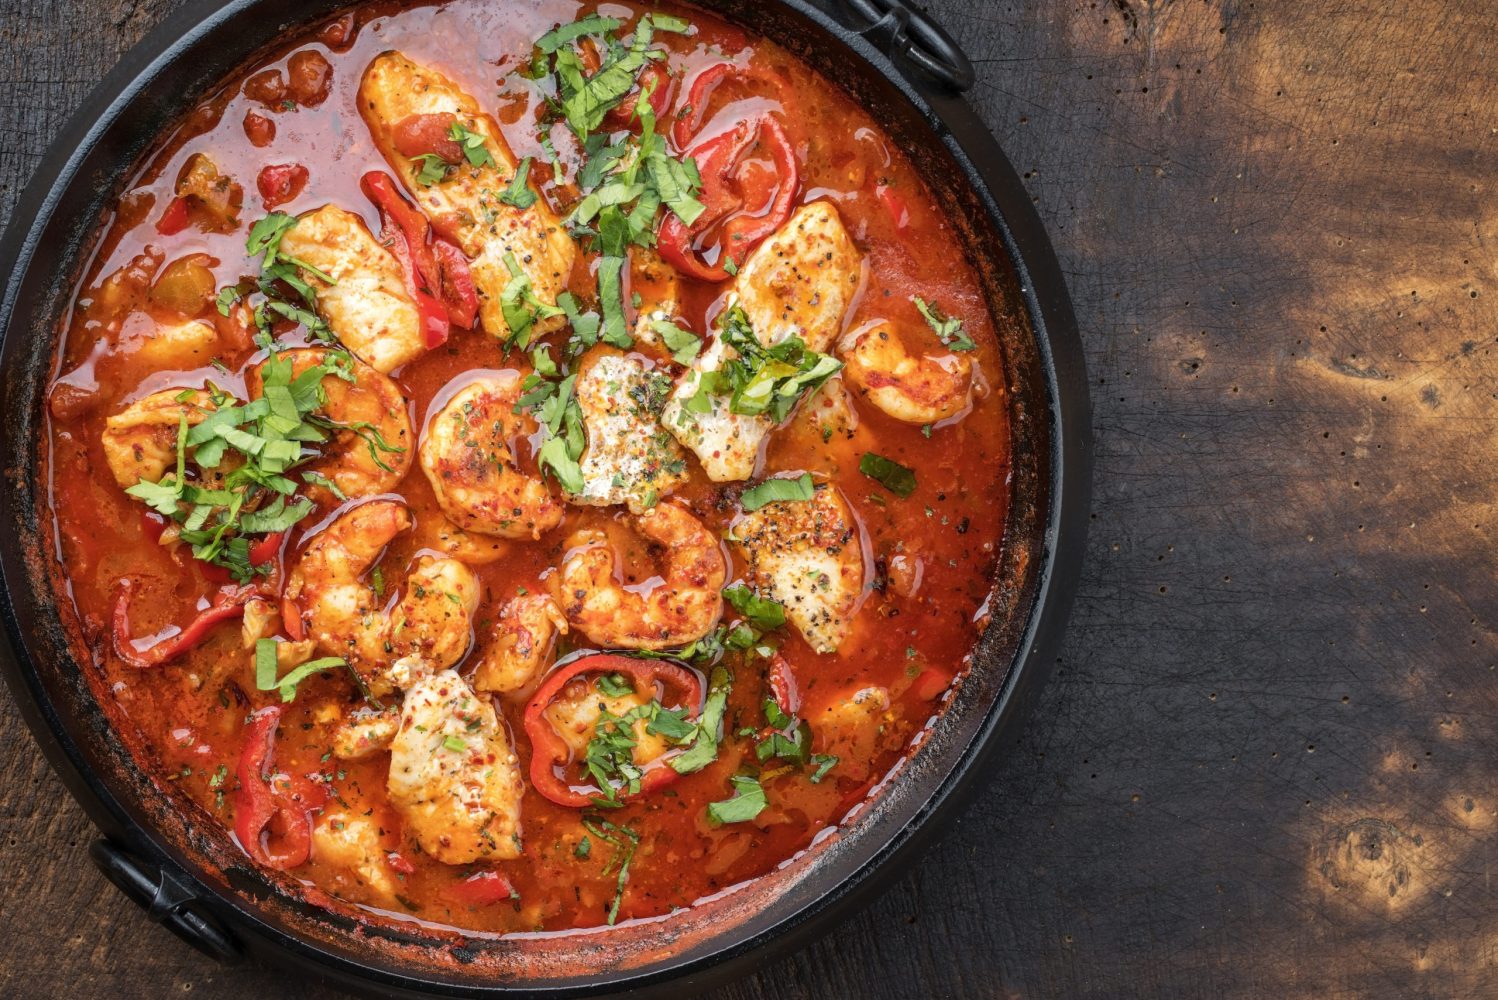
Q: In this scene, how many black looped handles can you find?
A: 2